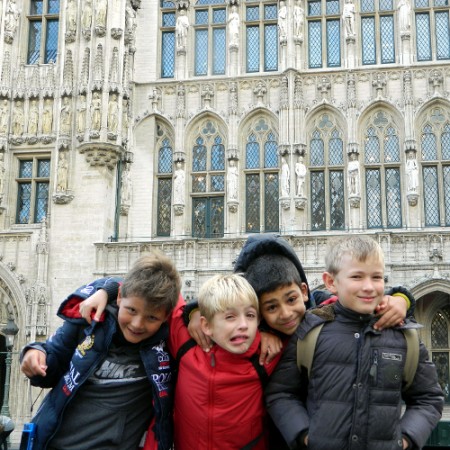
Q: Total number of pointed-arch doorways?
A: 2